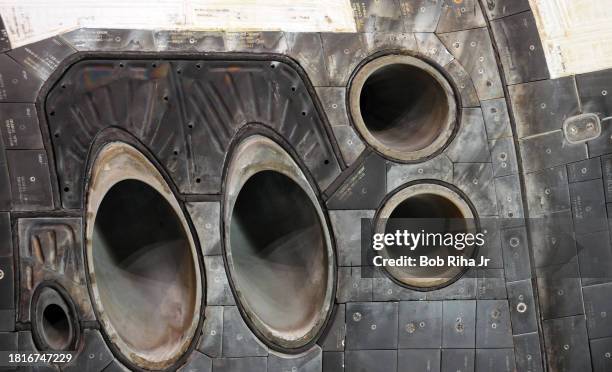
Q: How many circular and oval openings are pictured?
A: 5